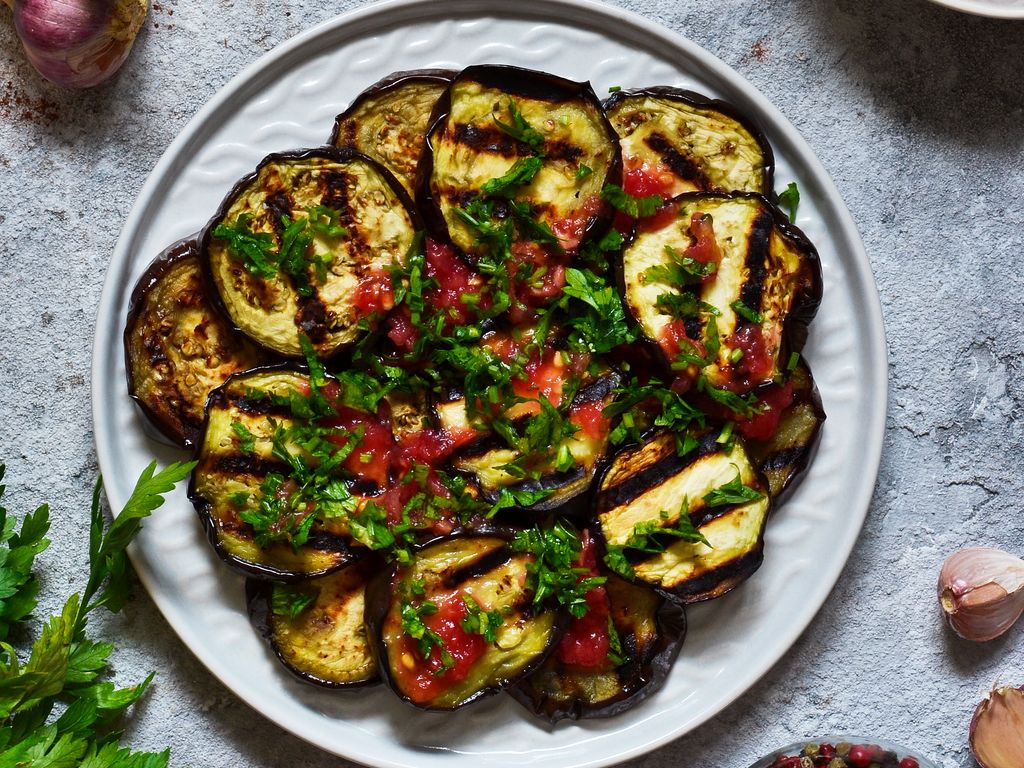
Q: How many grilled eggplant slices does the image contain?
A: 13